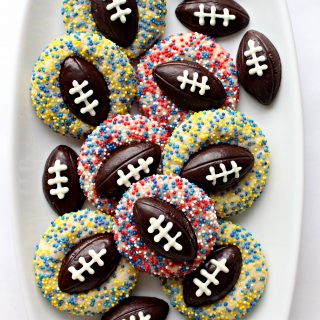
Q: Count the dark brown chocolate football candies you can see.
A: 12